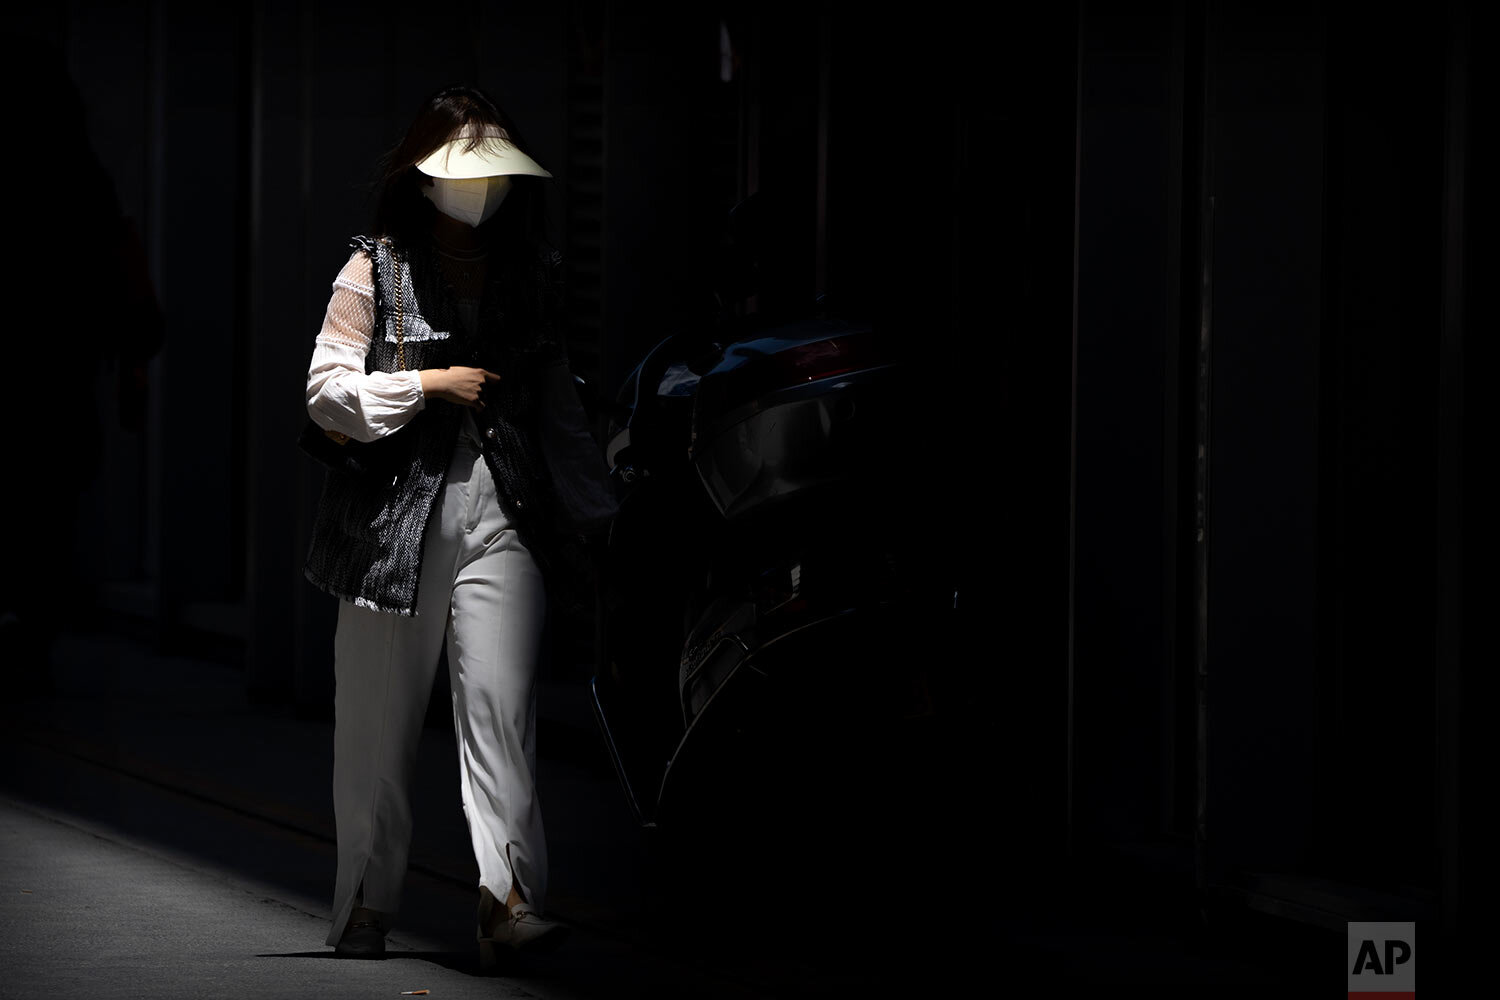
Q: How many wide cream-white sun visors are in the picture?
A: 1